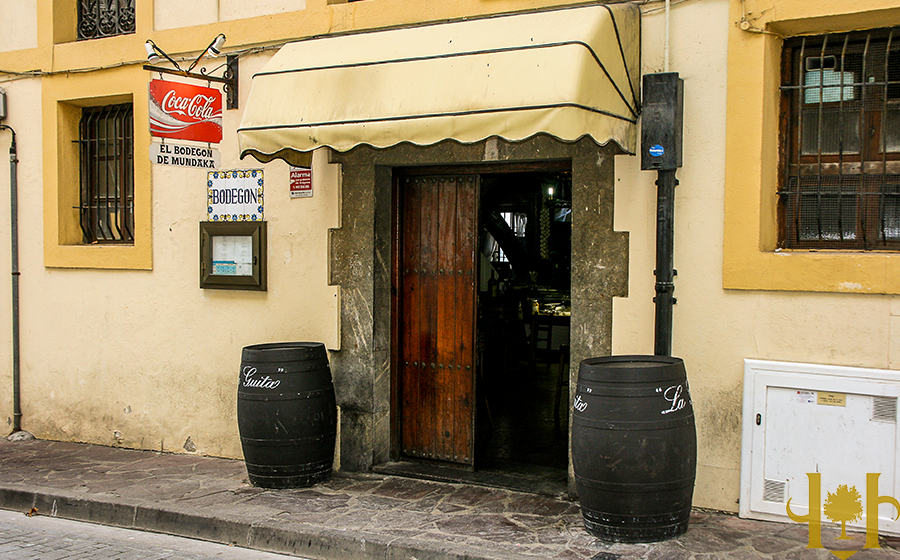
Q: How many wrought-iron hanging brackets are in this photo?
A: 1